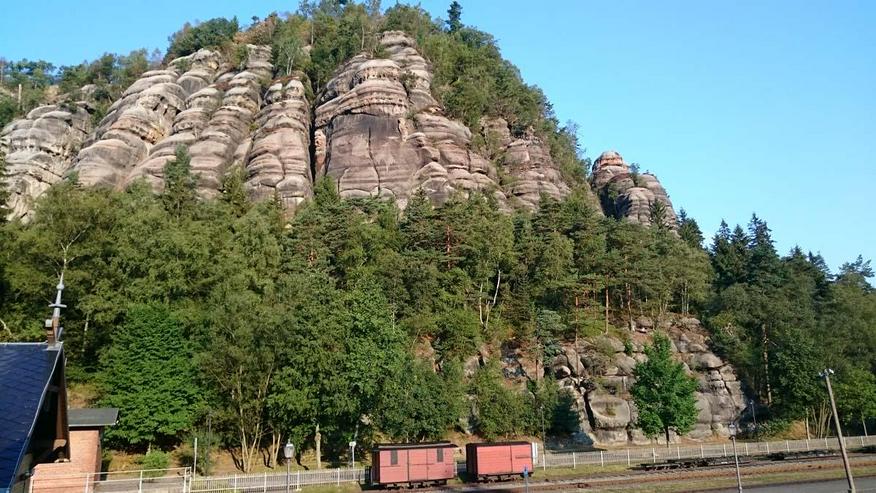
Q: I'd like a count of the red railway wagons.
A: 2